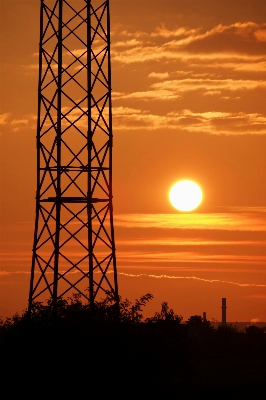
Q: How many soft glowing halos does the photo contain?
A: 1